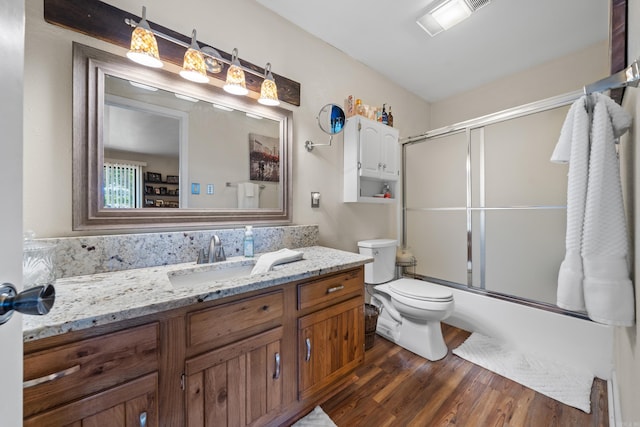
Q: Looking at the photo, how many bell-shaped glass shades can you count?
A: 4